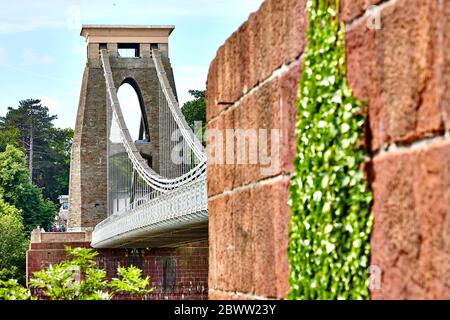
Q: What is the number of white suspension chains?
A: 2